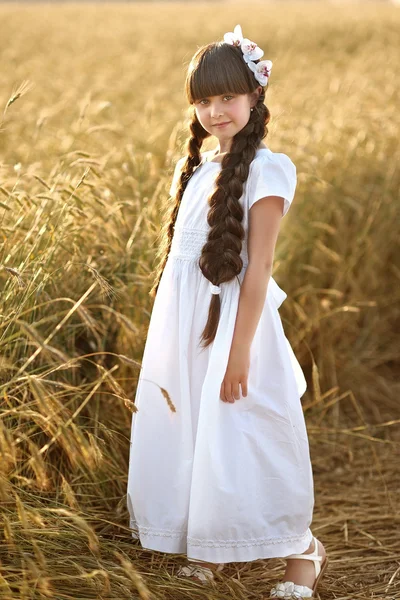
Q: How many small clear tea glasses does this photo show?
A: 0